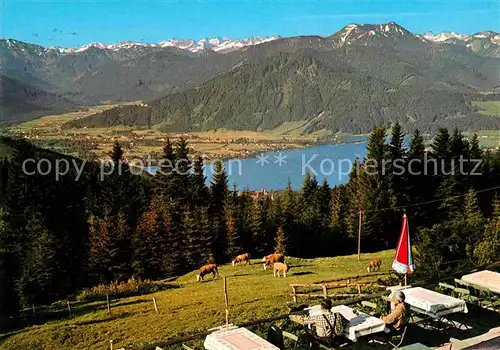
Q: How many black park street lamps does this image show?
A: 0